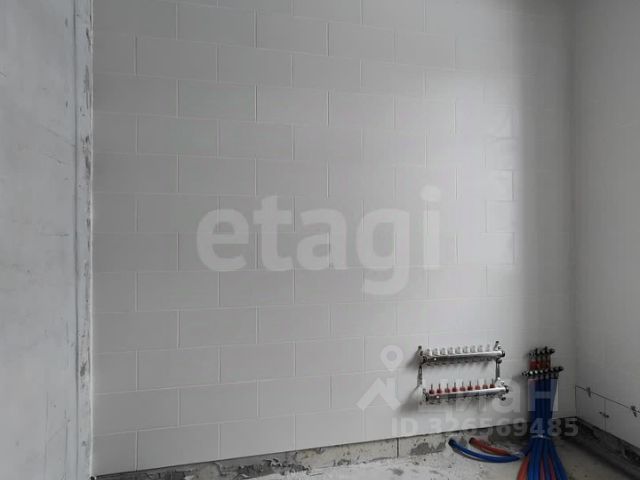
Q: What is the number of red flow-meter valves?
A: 9